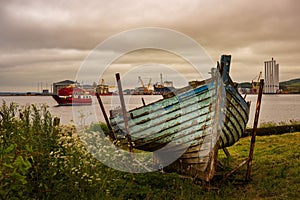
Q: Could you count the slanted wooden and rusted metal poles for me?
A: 3